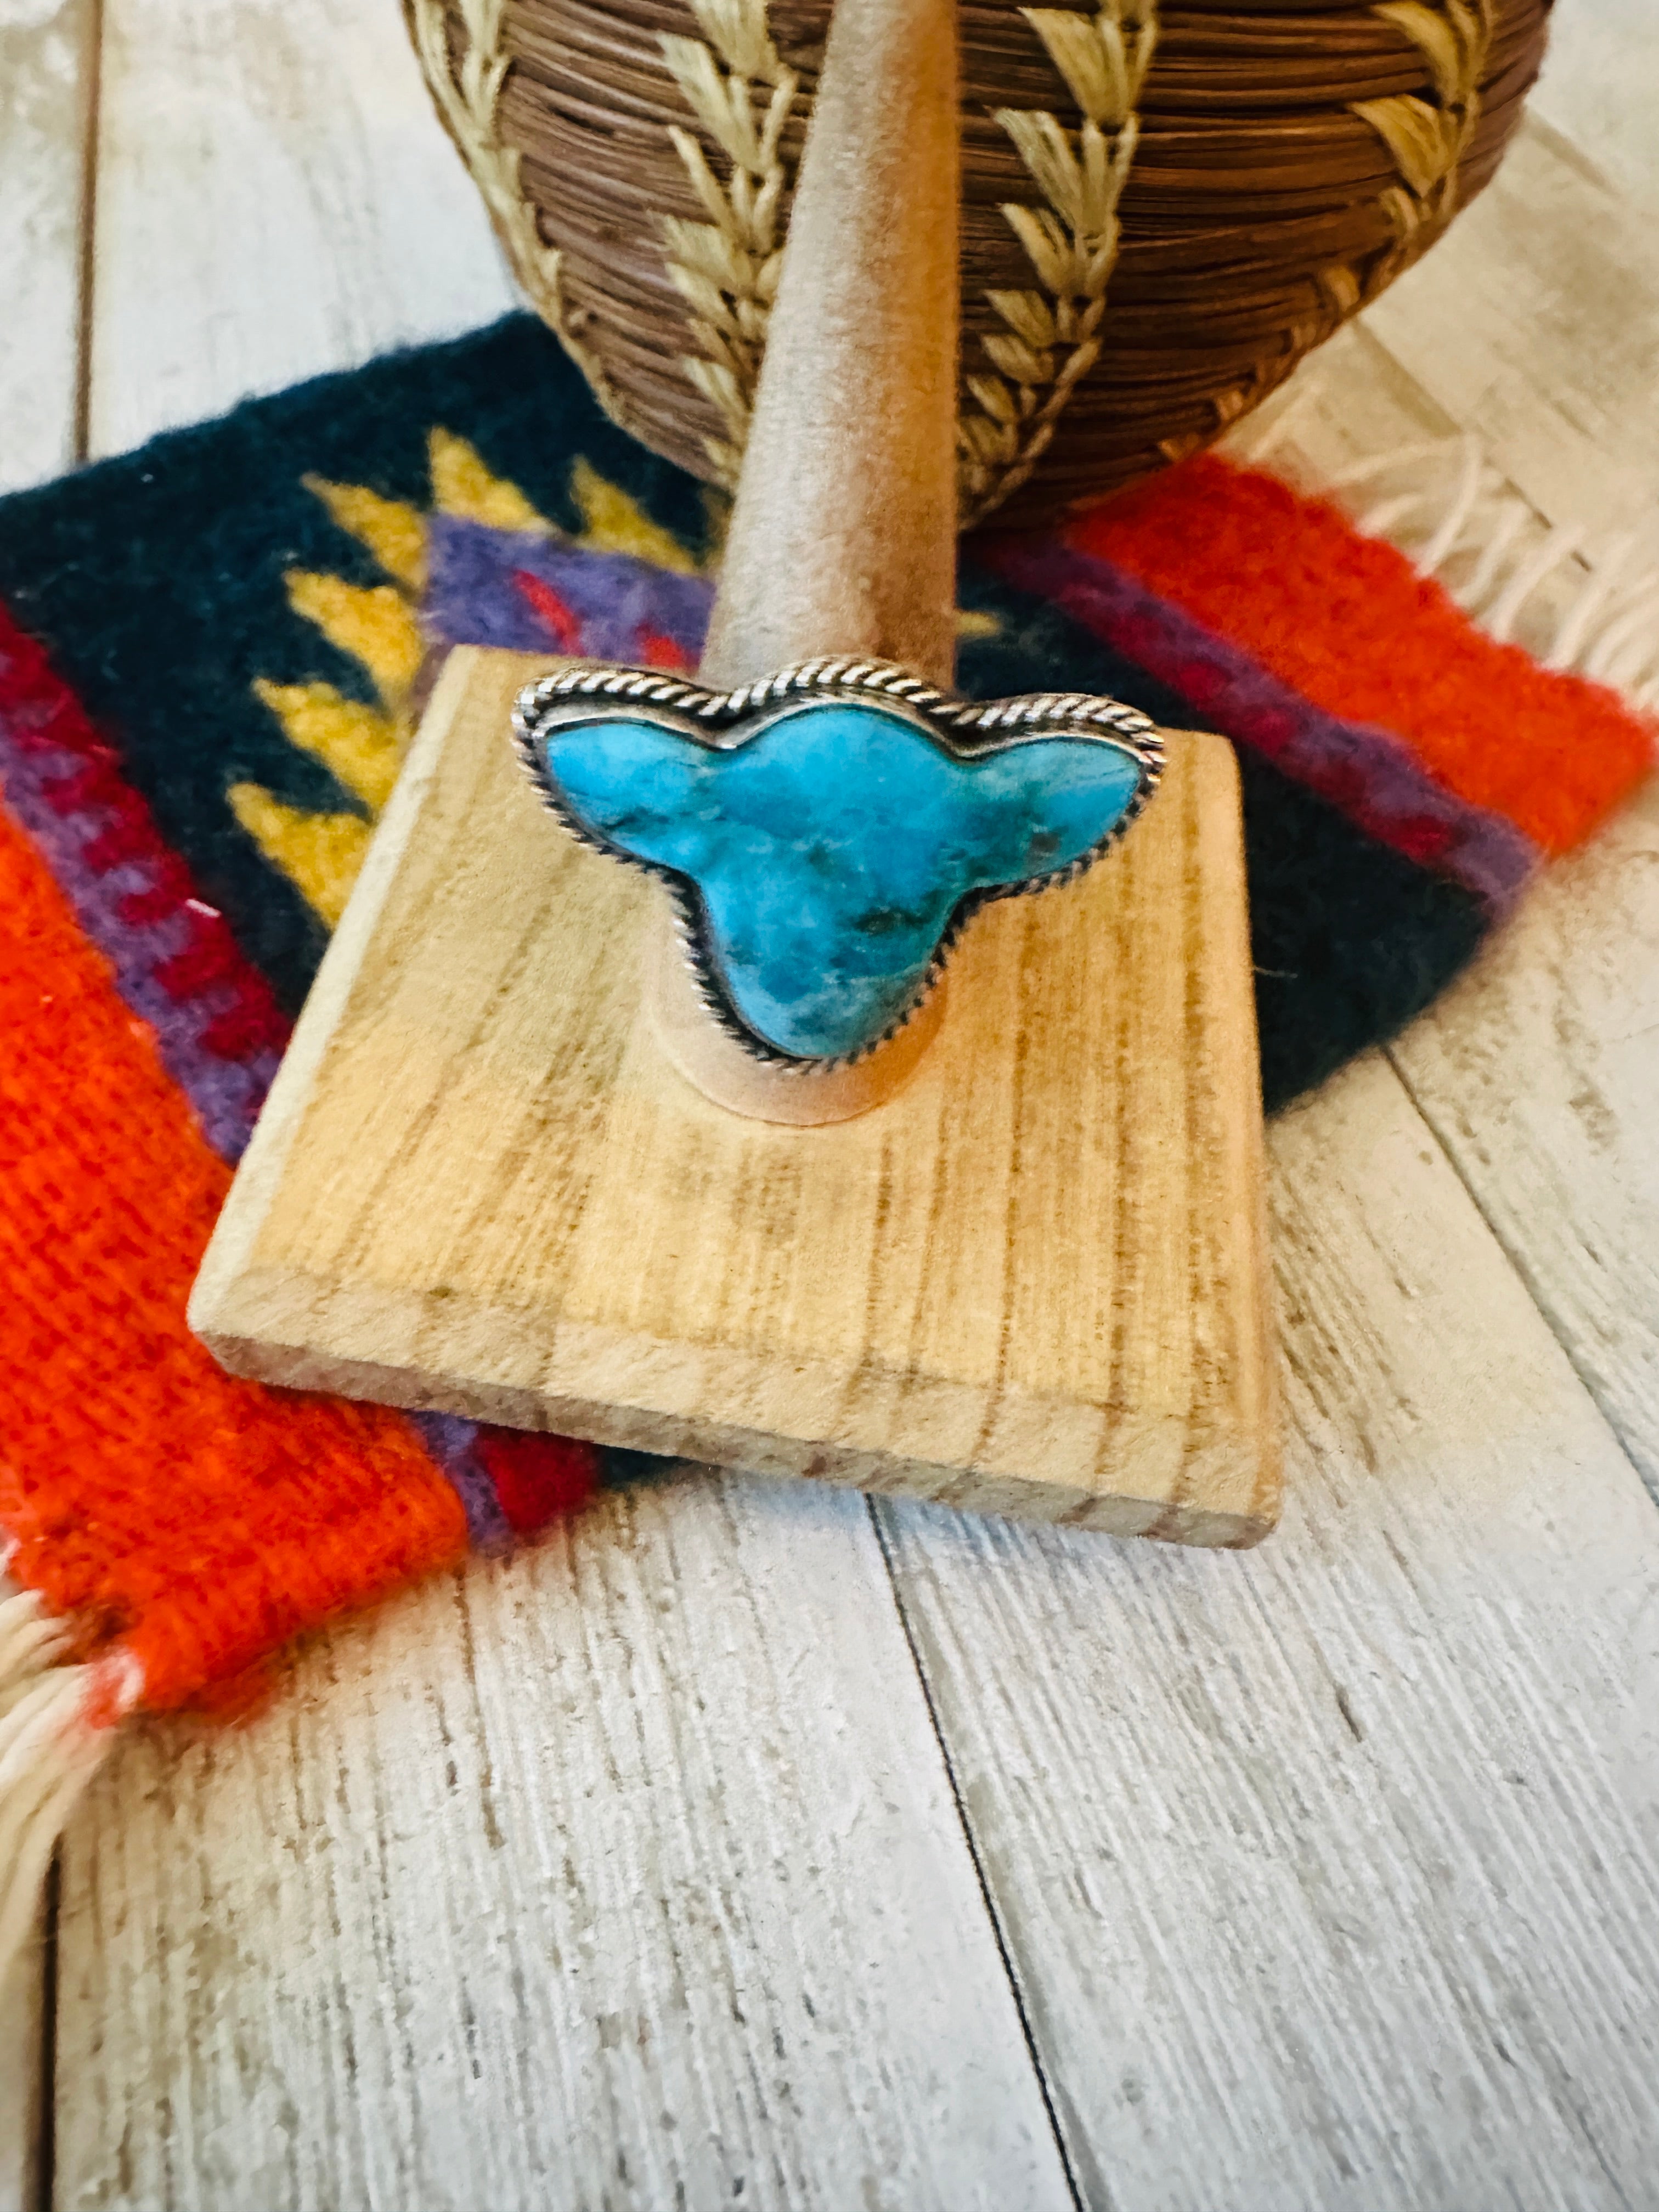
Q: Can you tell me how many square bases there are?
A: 1